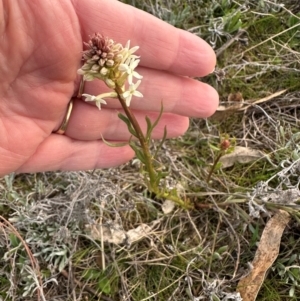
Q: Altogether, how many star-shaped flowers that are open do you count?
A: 4